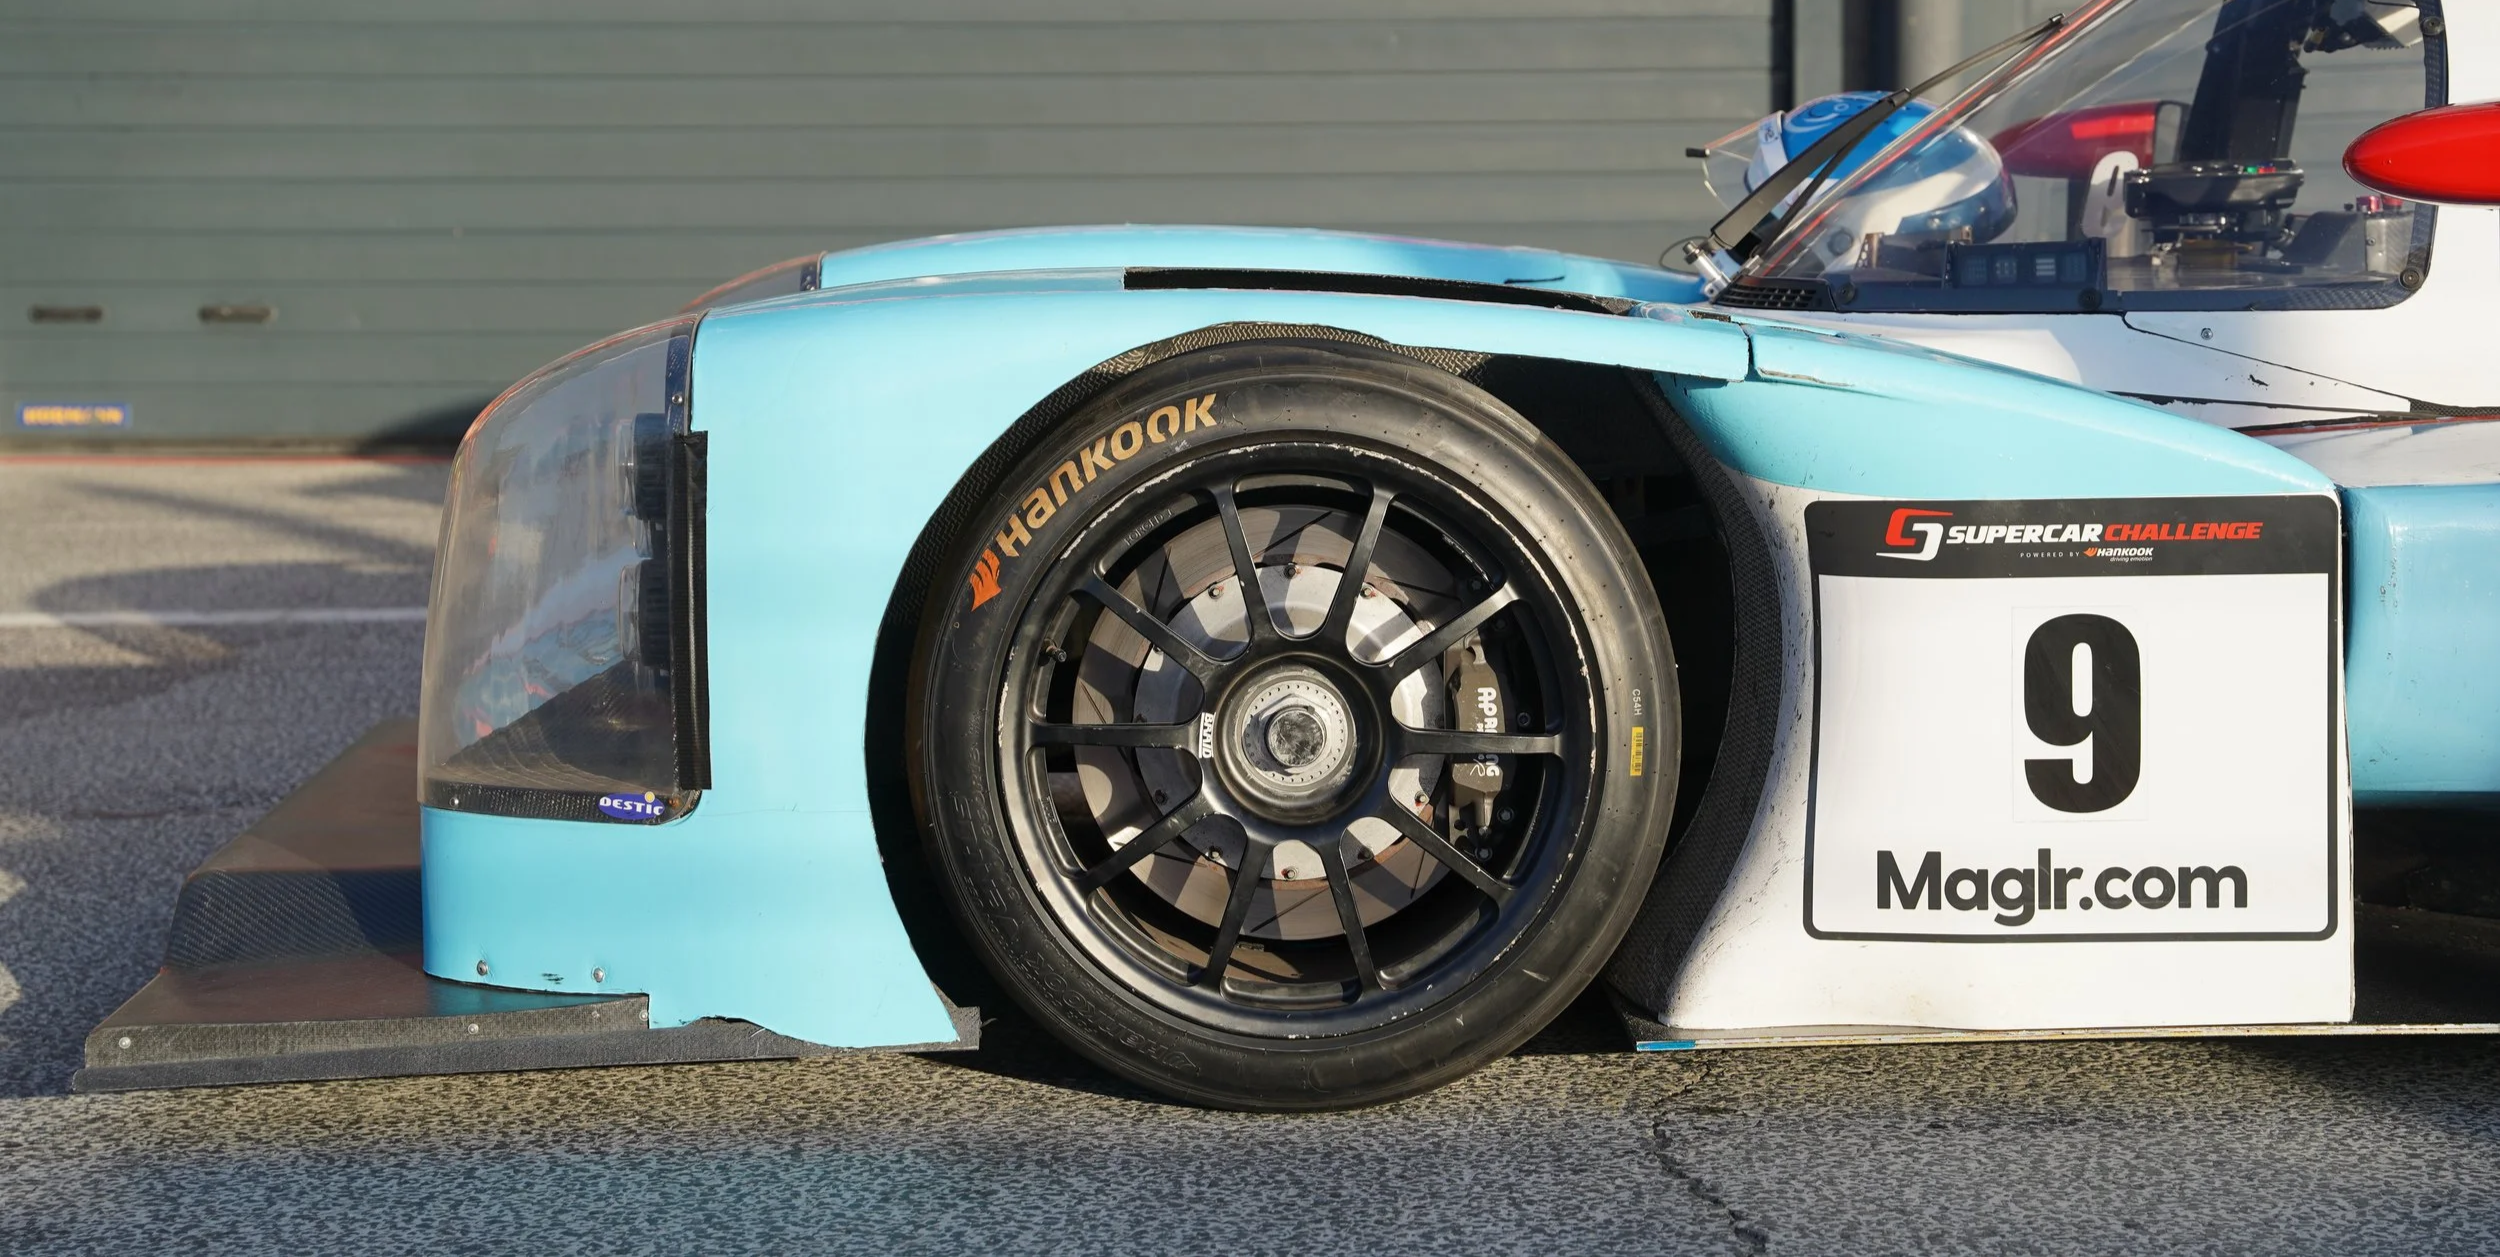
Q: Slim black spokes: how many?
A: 10